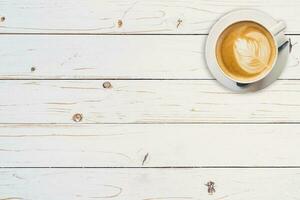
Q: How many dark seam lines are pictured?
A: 4